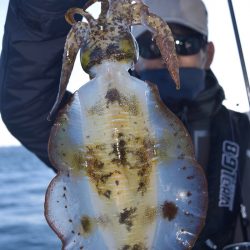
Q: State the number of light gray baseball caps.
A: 1